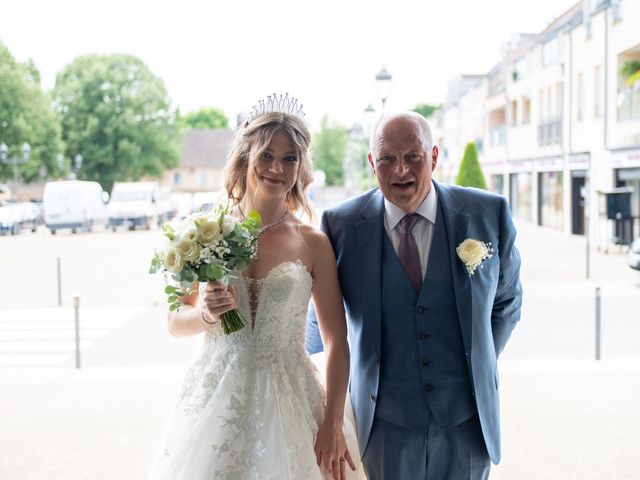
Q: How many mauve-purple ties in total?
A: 1